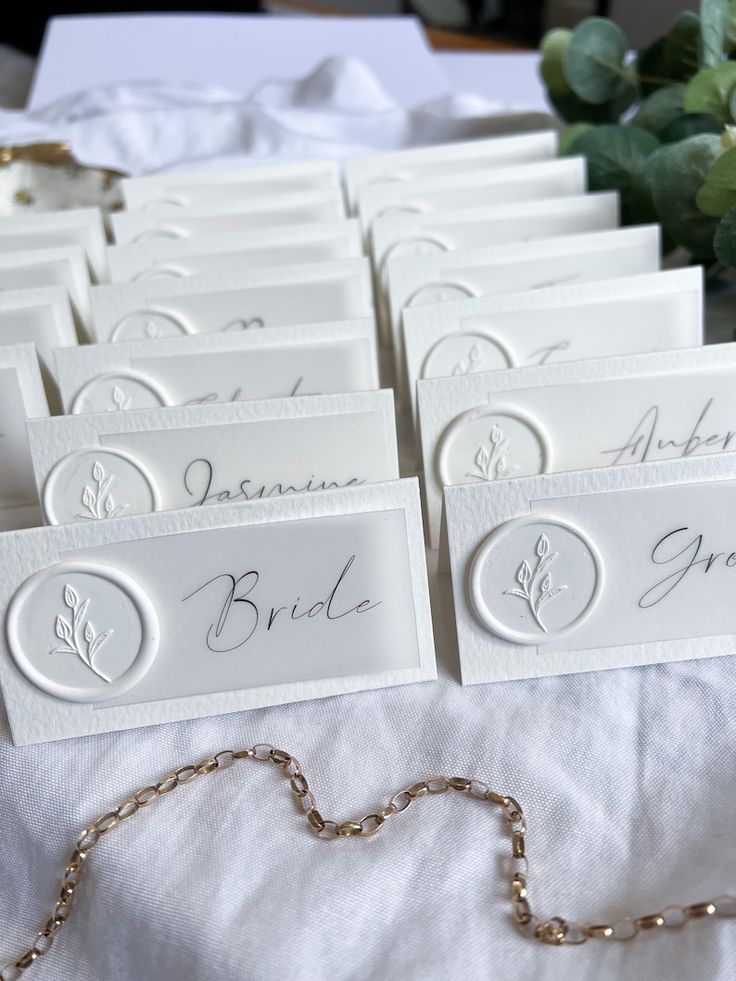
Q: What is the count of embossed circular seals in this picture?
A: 14